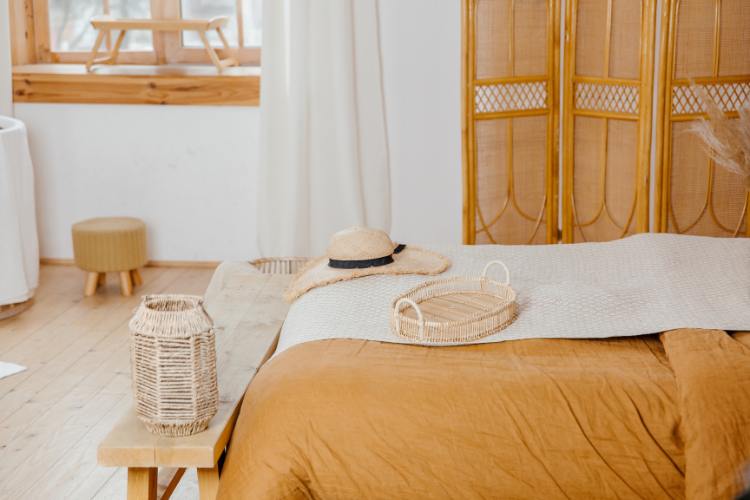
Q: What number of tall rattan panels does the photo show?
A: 3